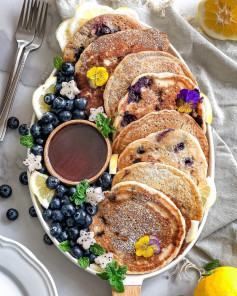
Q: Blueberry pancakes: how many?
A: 8